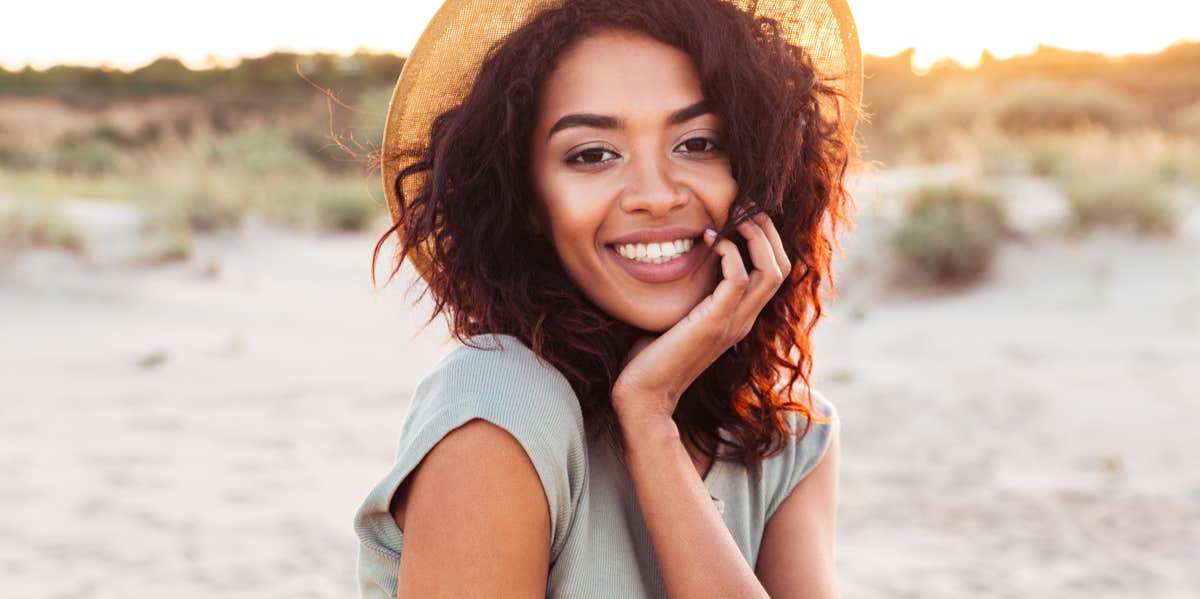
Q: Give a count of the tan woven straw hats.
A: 1